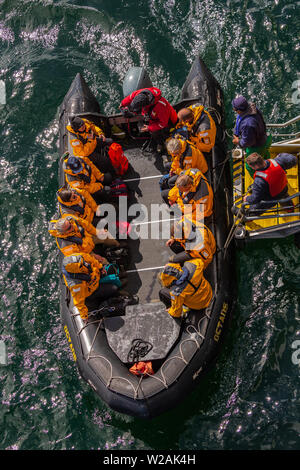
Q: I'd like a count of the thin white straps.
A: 3